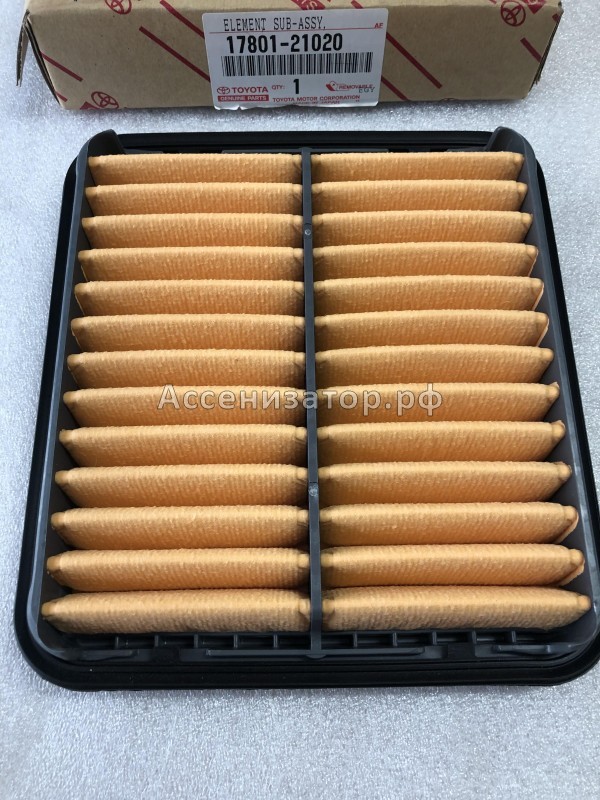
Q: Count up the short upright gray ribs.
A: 10